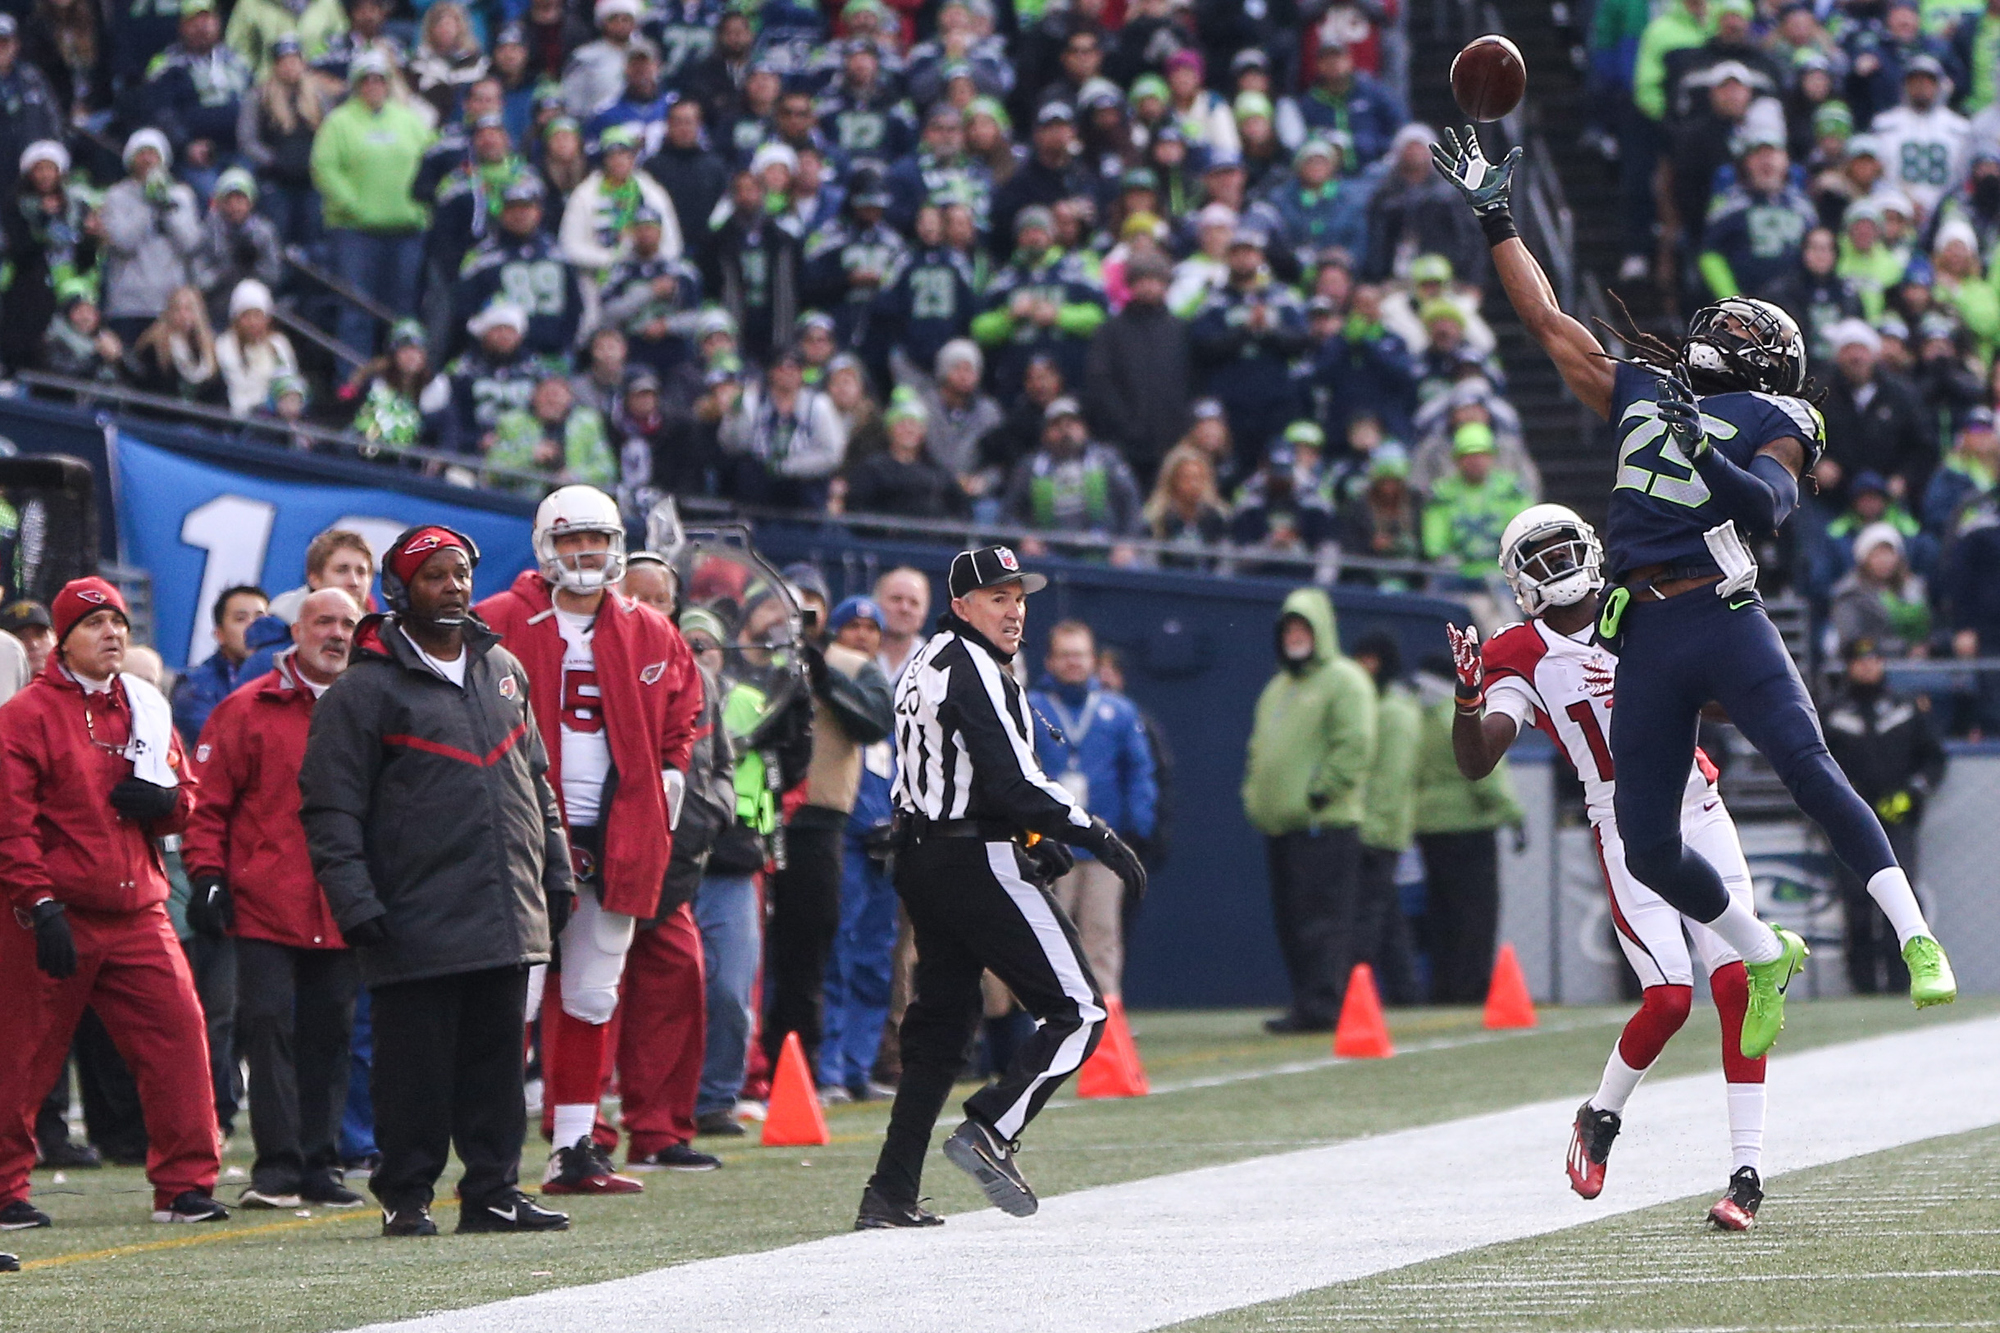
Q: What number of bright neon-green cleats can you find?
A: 2